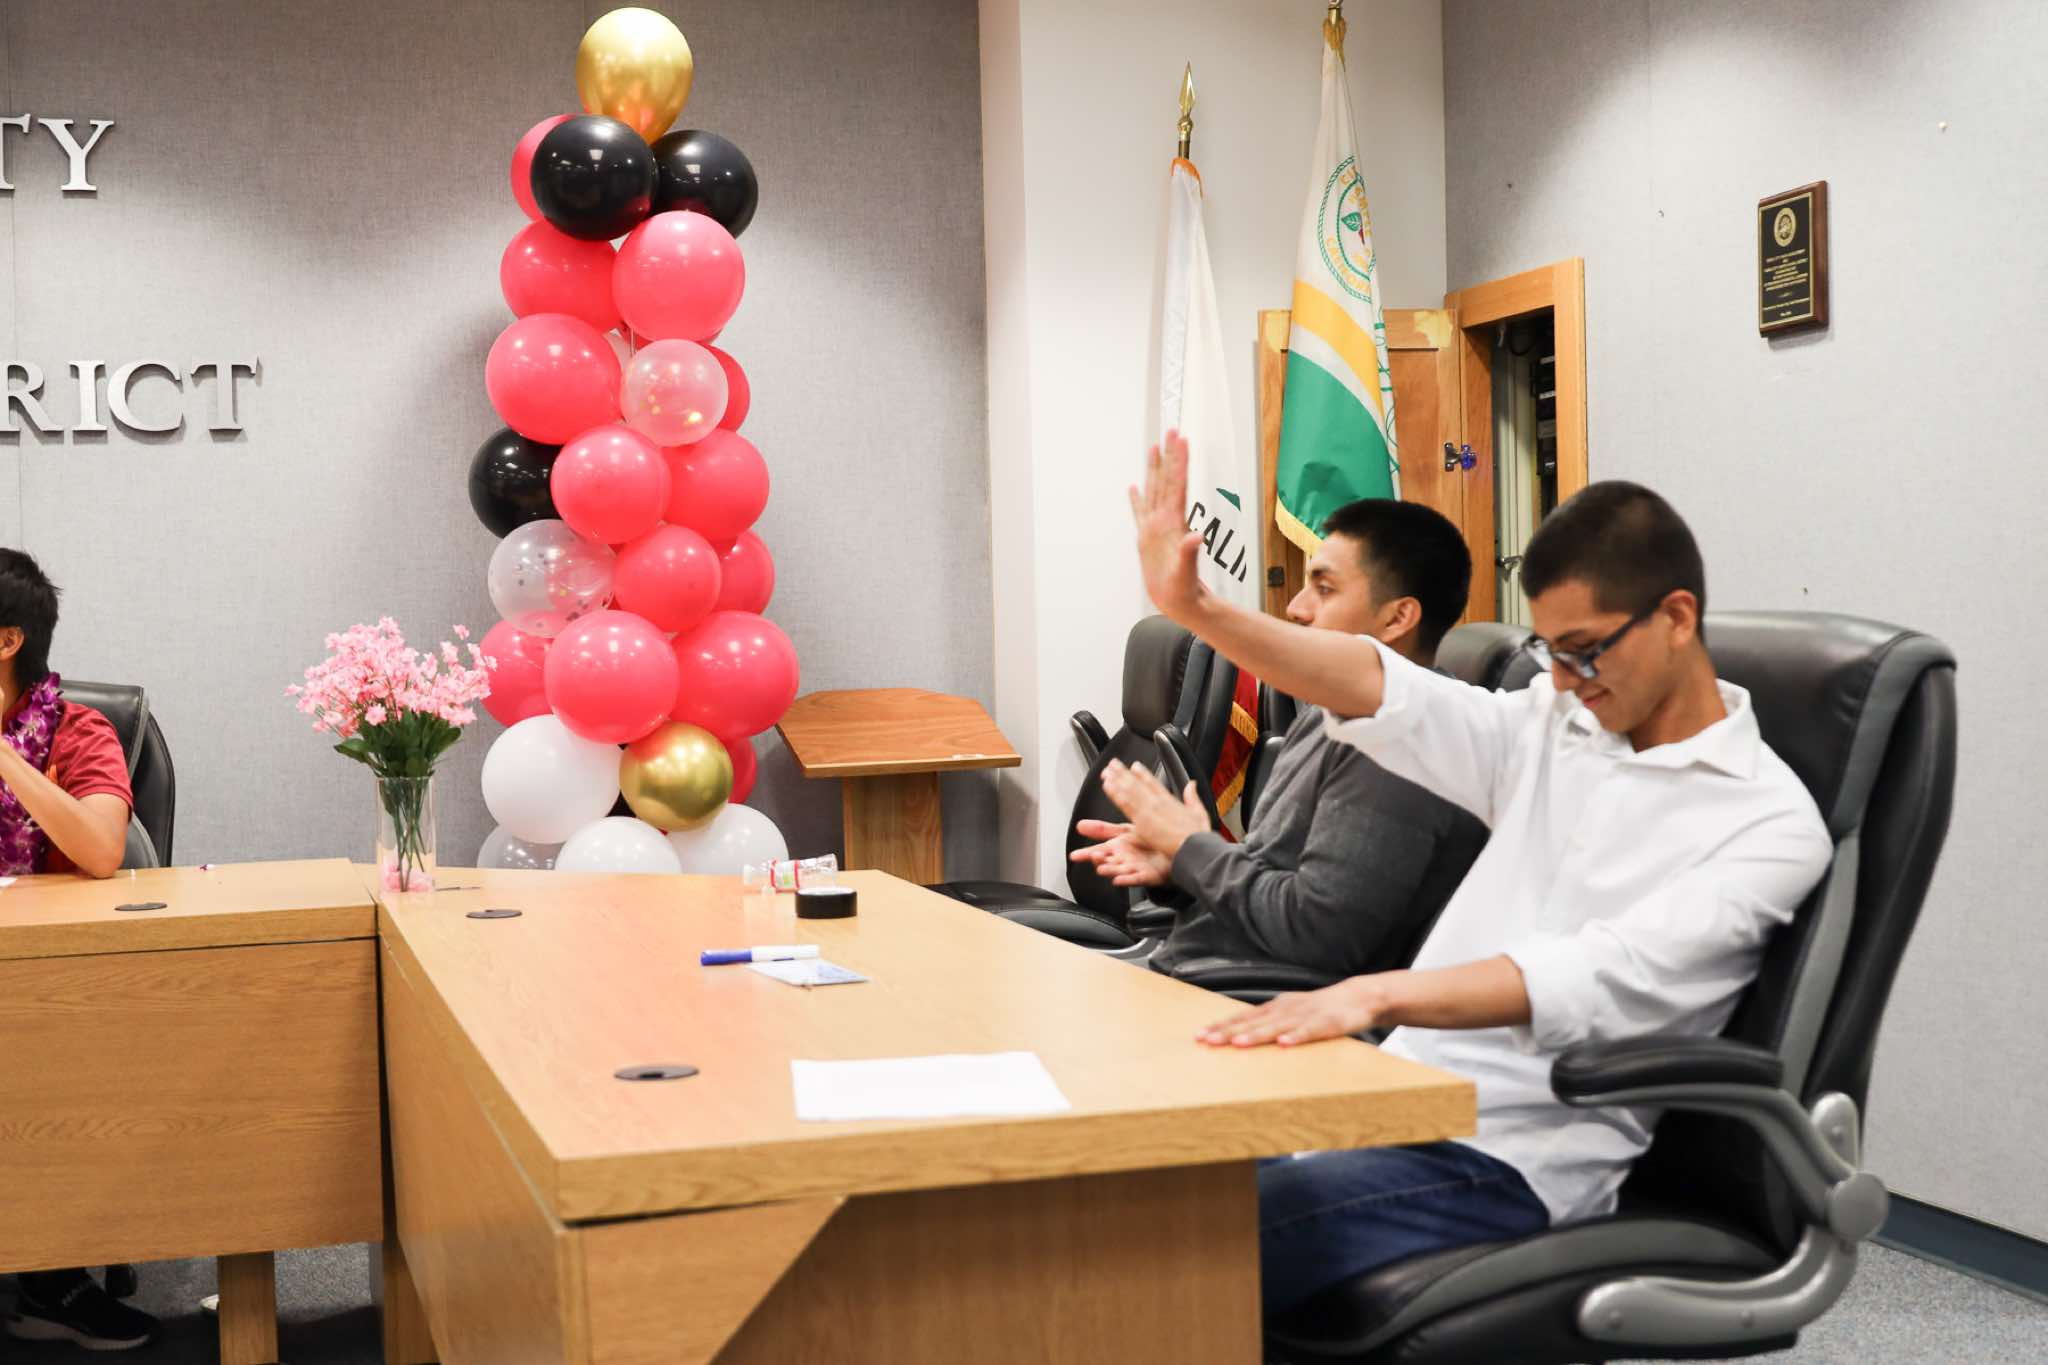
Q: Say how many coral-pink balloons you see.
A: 13